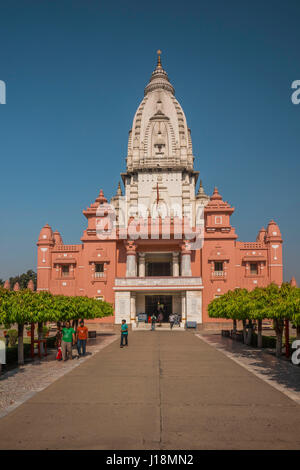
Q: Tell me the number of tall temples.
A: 1